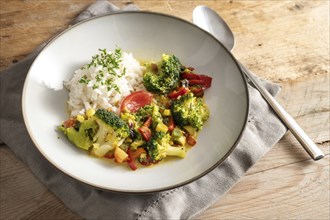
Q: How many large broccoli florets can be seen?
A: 4